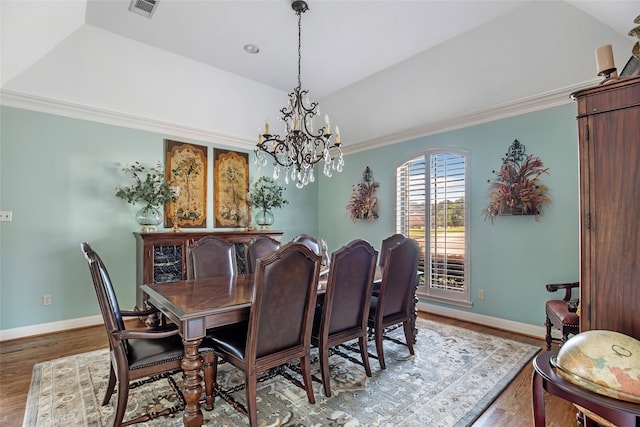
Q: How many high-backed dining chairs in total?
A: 8